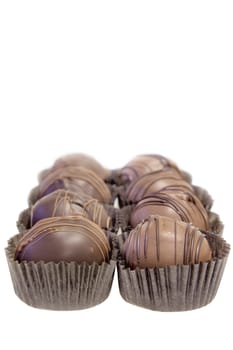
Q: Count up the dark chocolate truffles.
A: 4